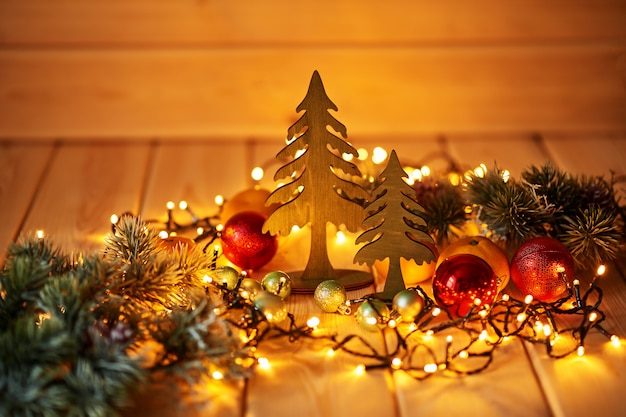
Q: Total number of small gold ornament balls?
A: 7